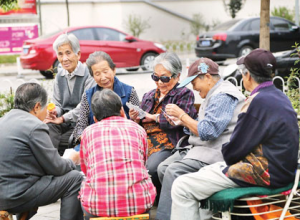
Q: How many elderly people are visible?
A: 7